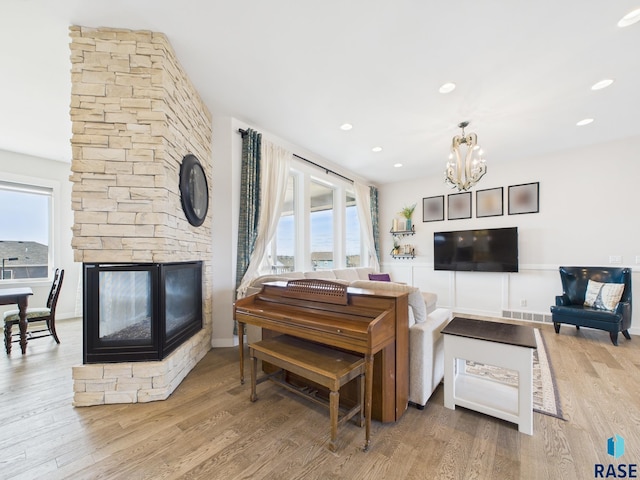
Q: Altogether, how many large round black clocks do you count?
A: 1